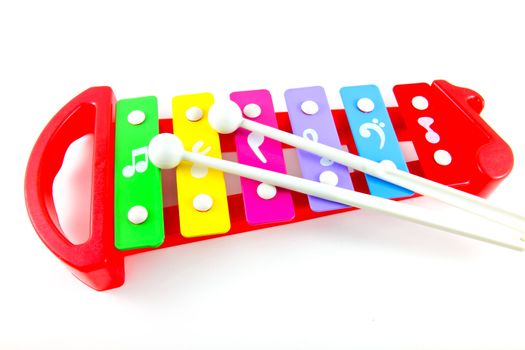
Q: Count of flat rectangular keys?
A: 6